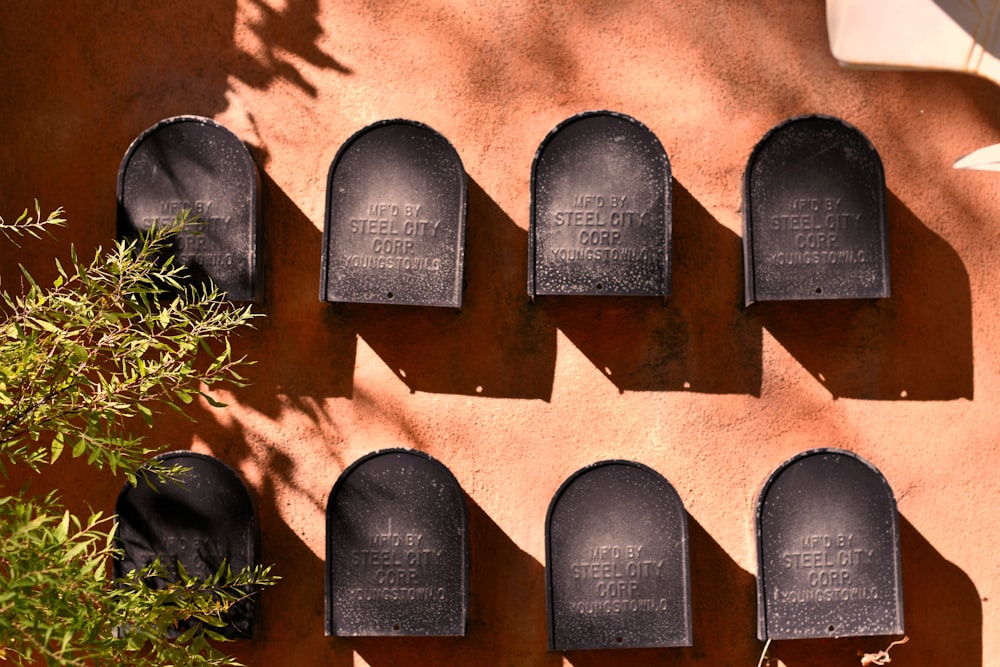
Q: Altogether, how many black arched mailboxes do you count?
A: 8